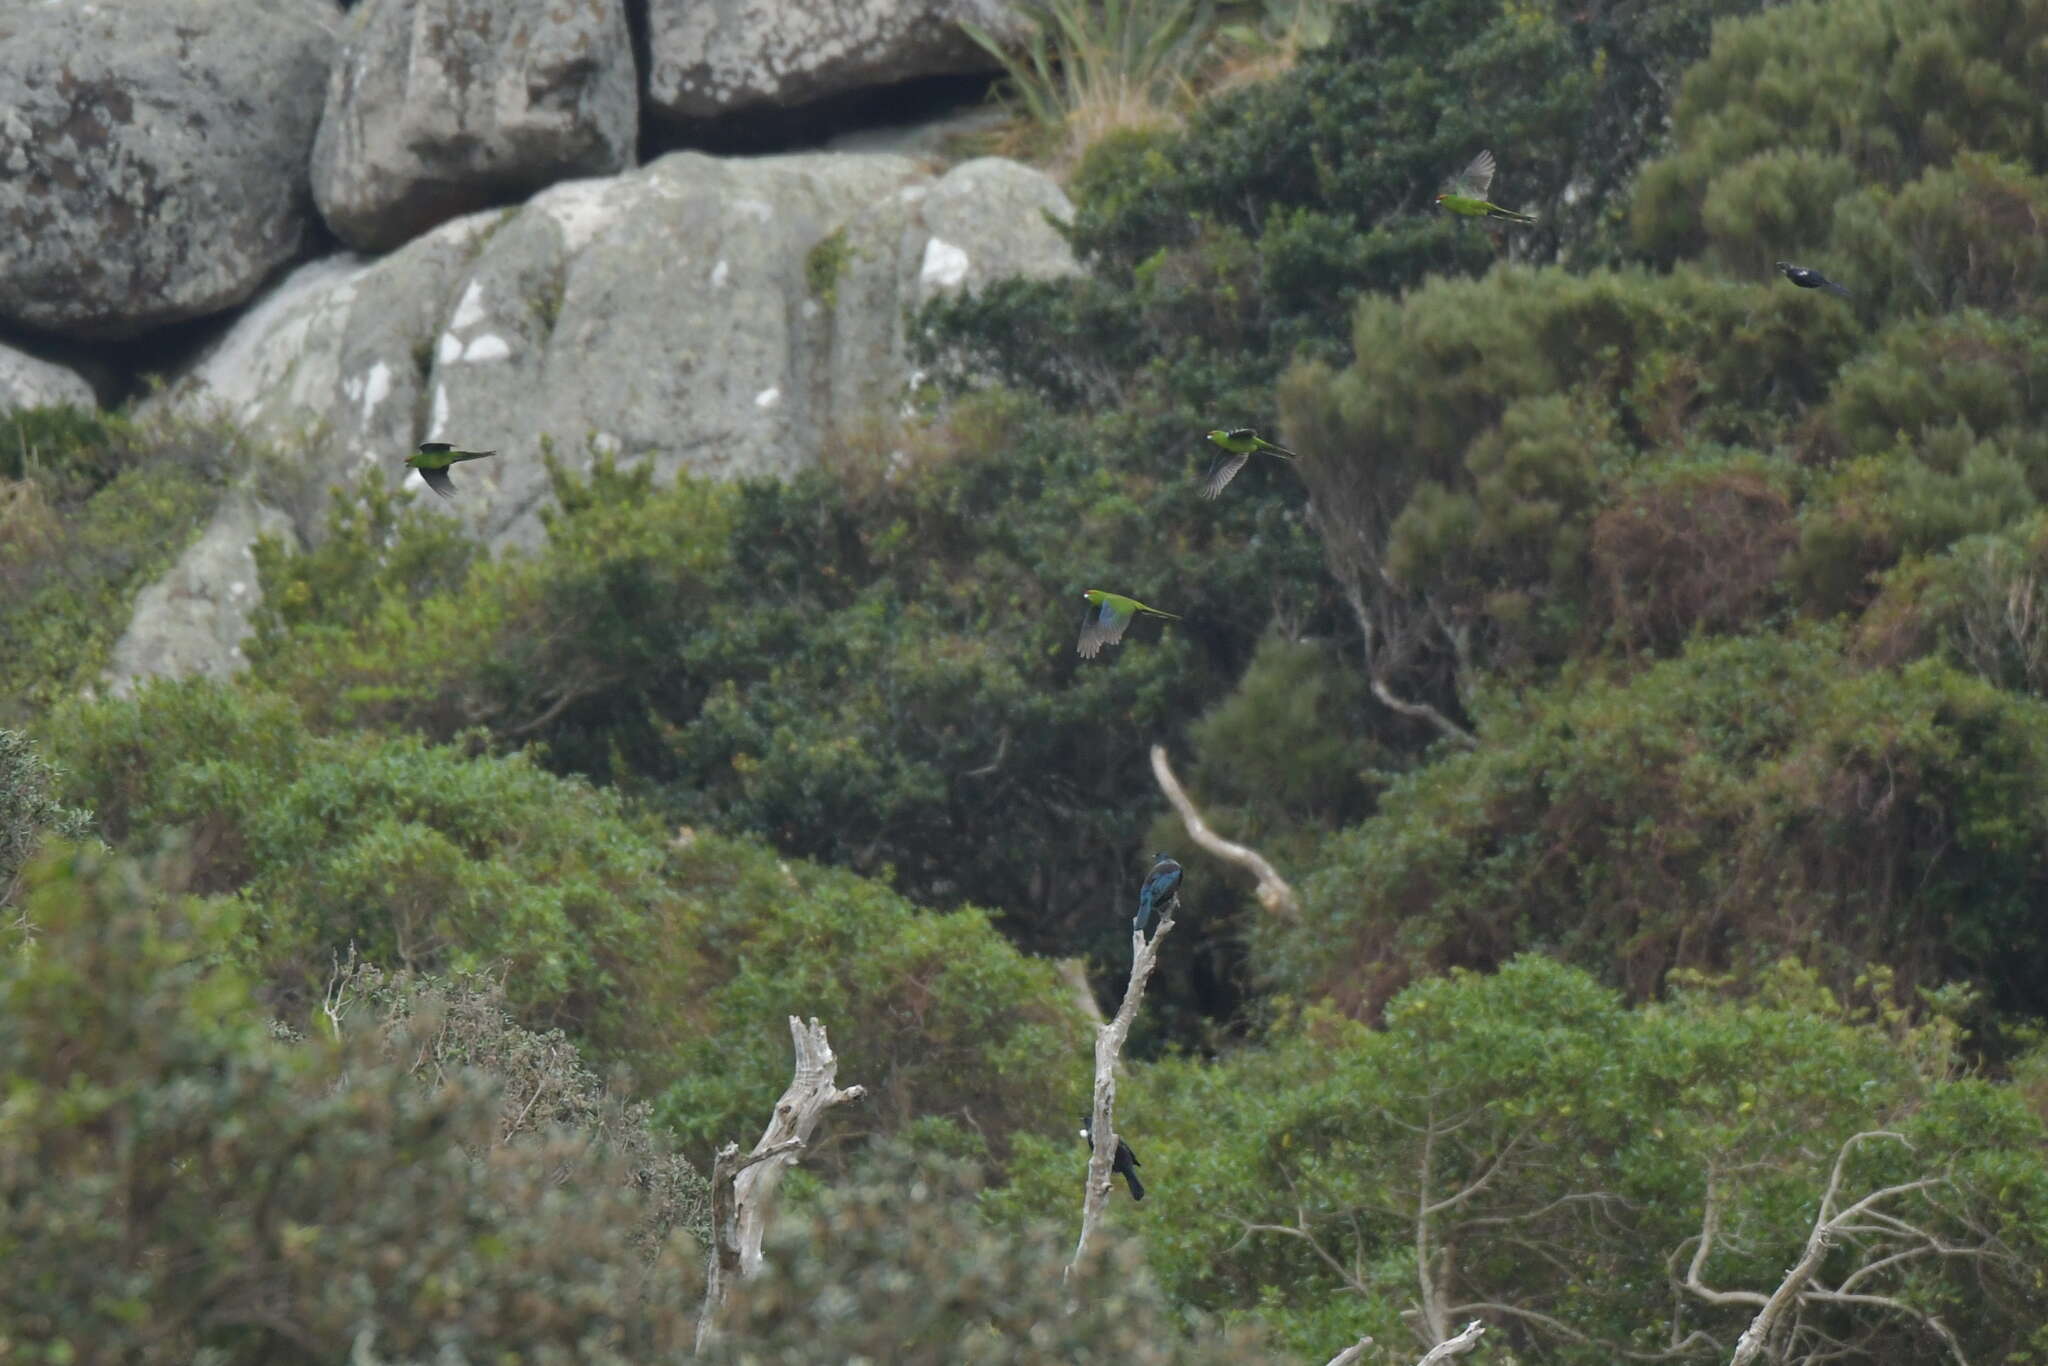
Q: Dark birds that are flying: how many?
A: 1